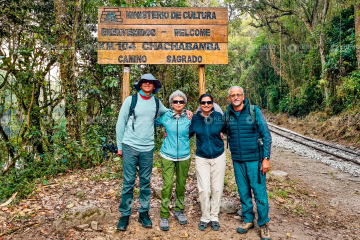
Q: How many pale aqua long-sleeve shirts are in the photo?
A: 1